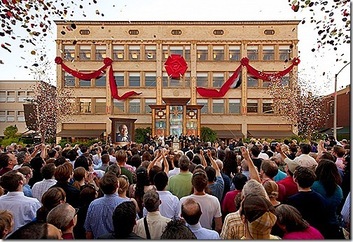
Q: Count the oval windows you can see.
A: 5